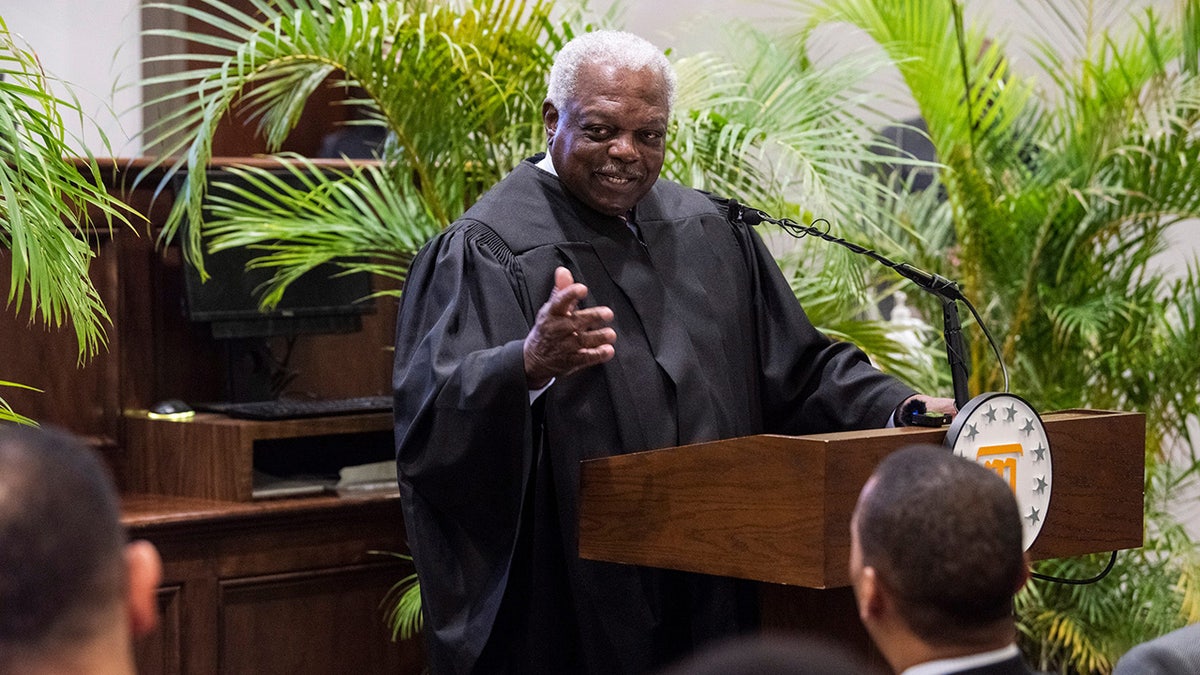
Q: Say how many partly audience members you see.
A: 4